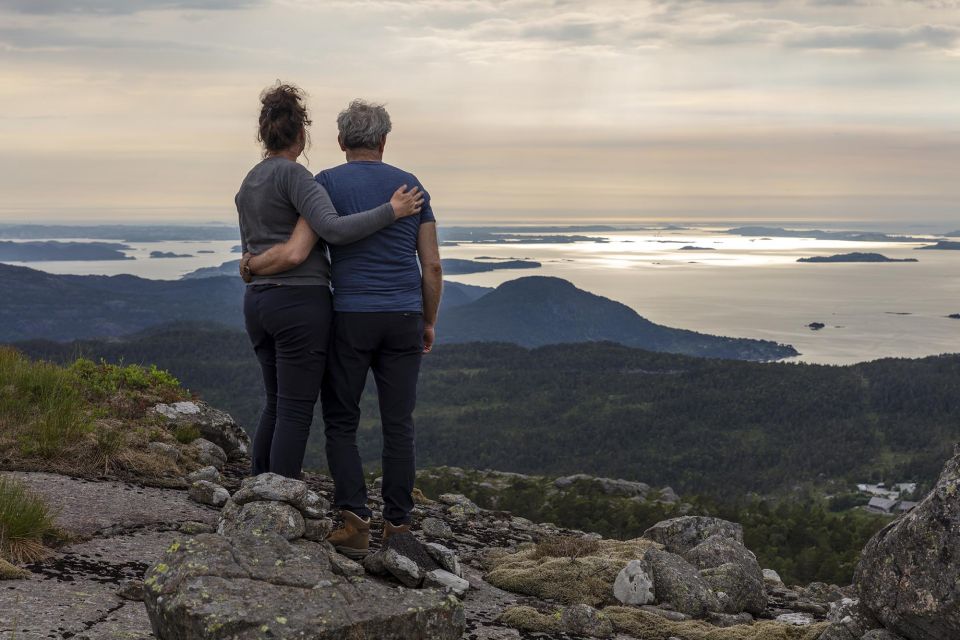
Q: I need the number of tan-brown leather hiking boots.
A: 2